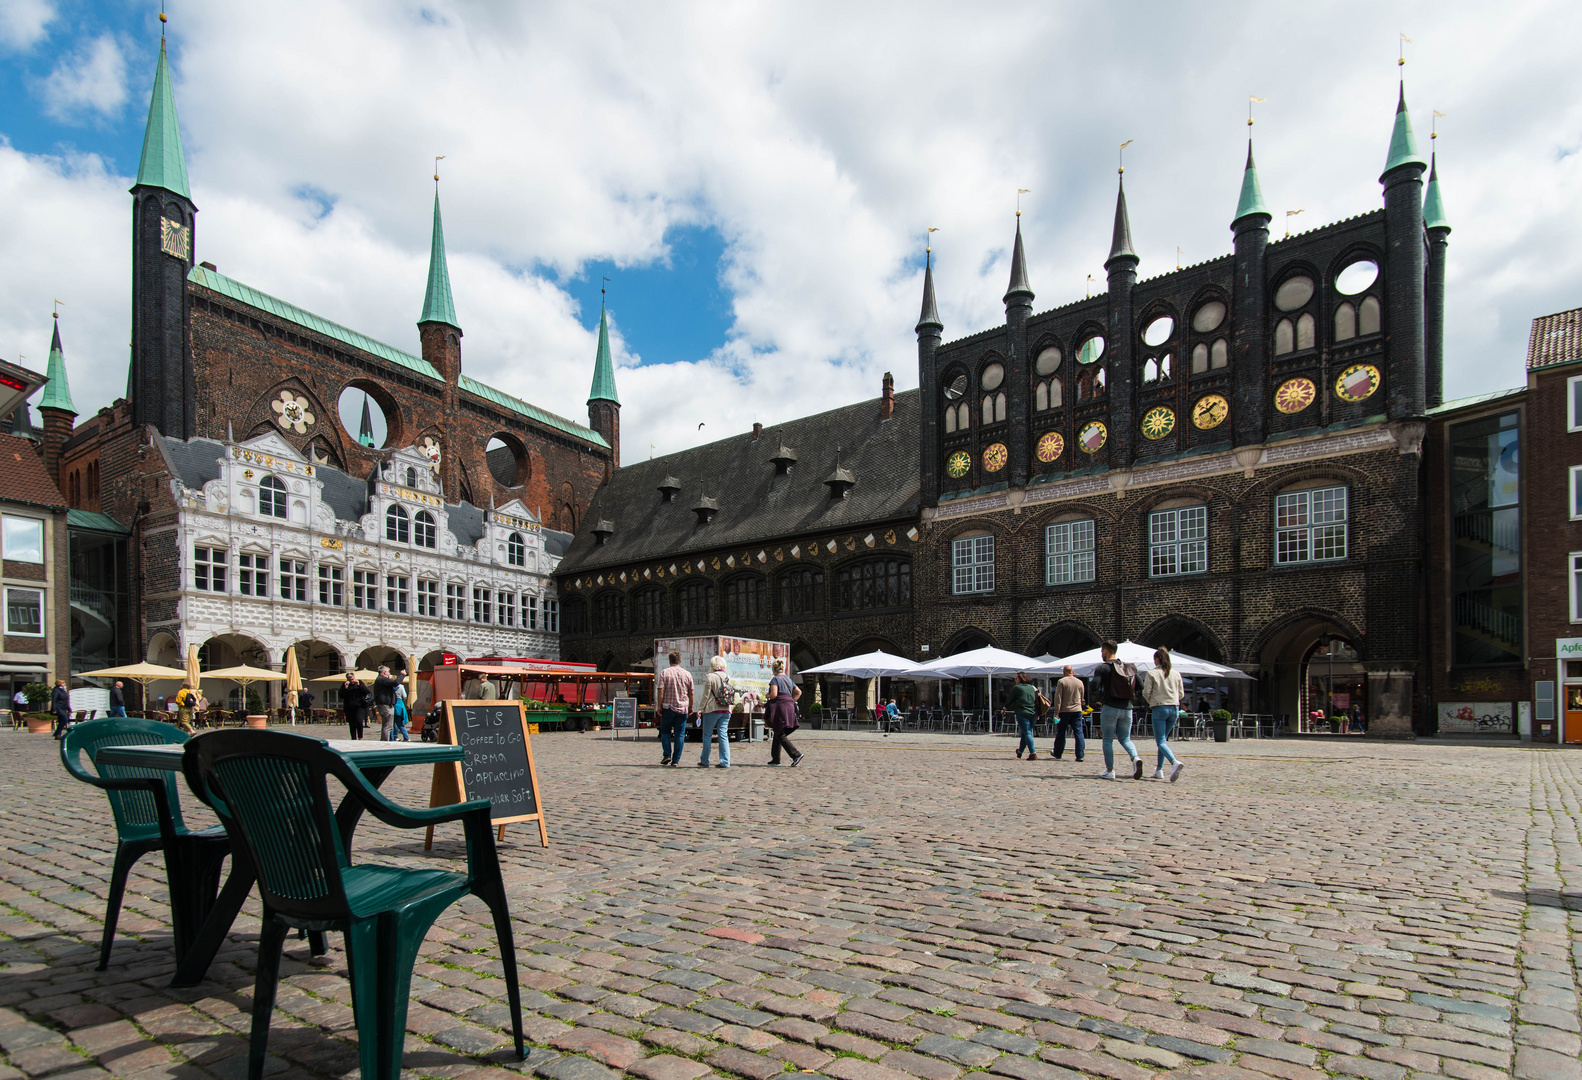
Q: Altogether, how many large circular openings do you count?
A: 2